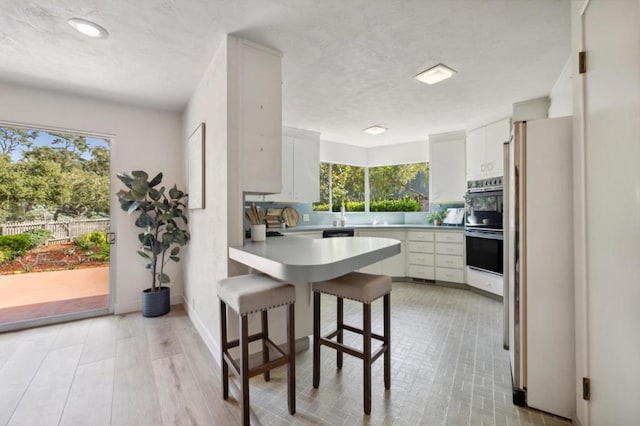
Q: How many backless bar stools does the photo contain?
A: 2